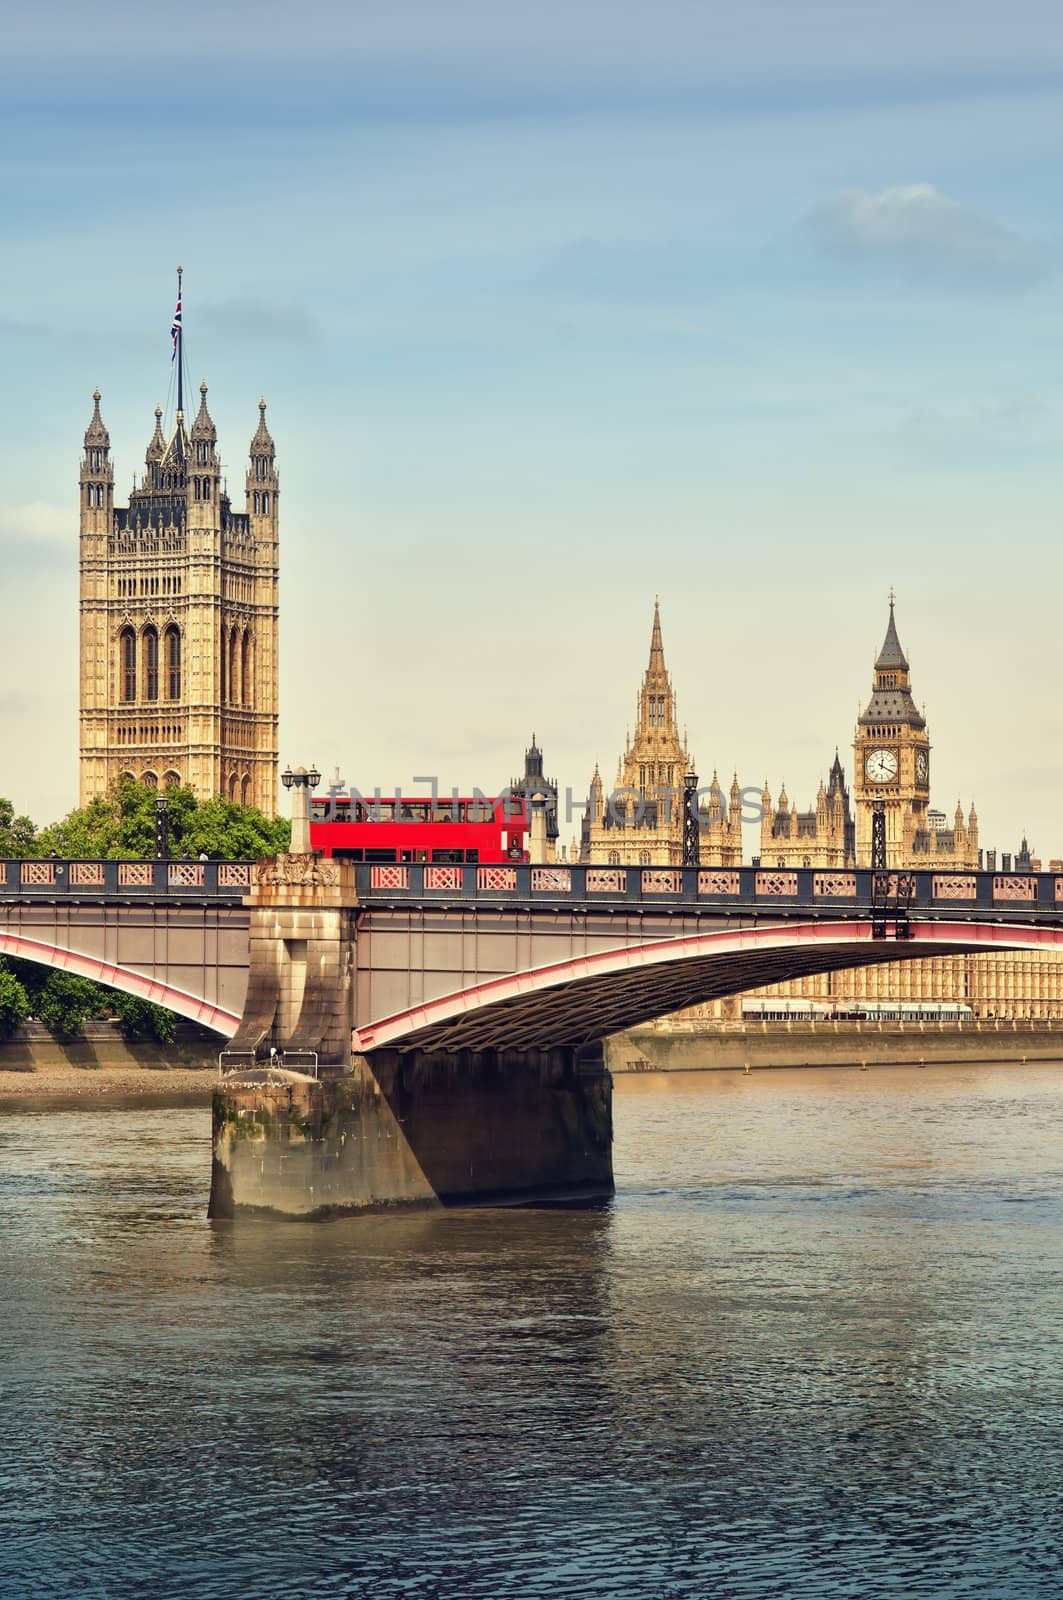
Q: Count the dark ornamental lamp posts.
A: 3